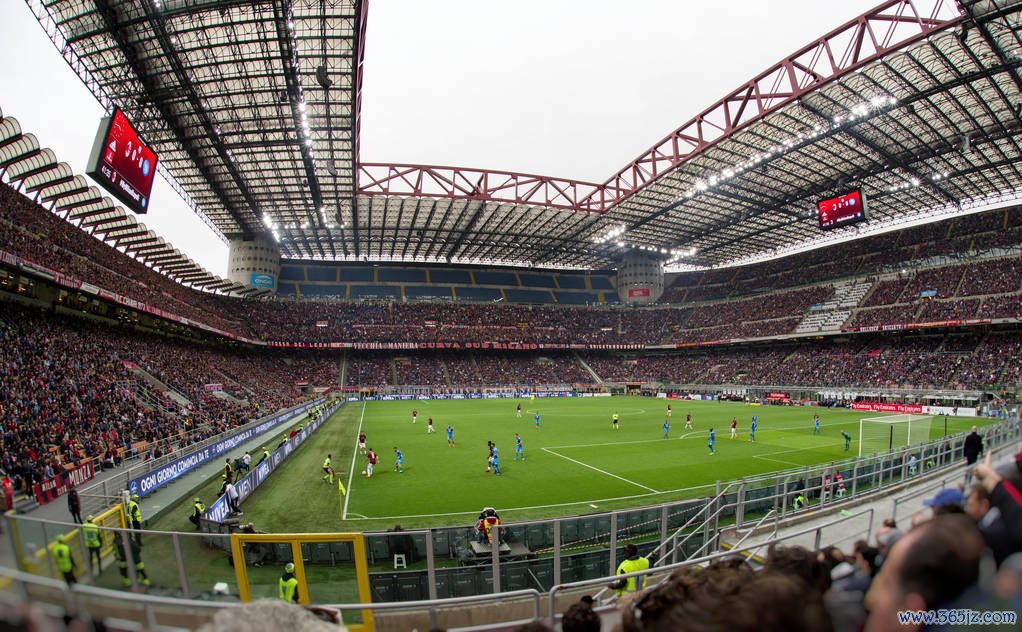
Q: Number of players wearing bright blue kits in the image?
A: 9